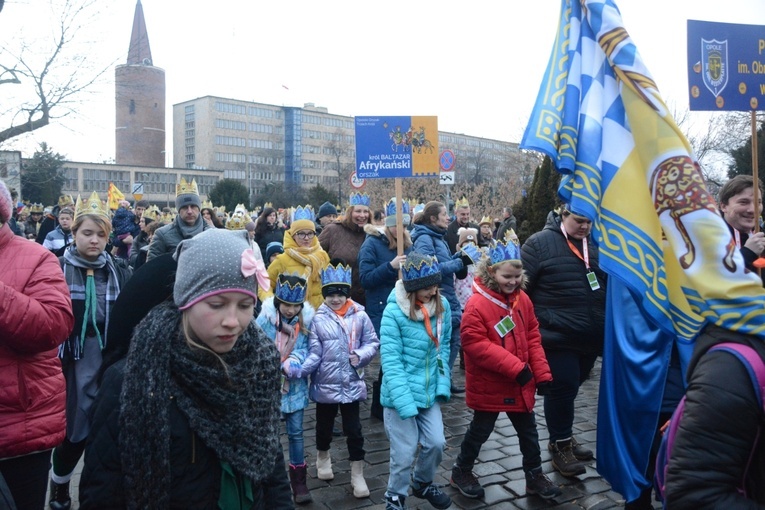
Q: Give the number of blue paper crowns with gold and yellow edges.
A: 8